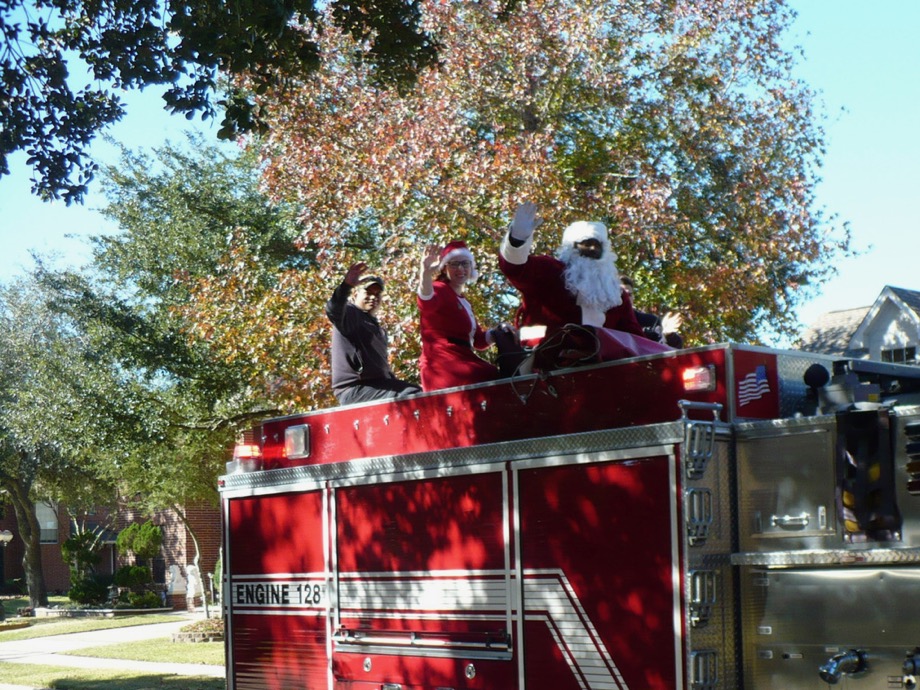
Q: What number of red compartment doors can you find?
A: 3